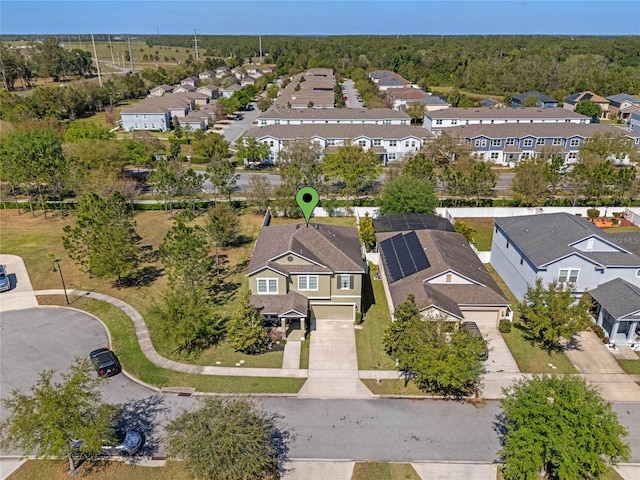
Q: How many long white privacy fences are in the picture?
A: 1